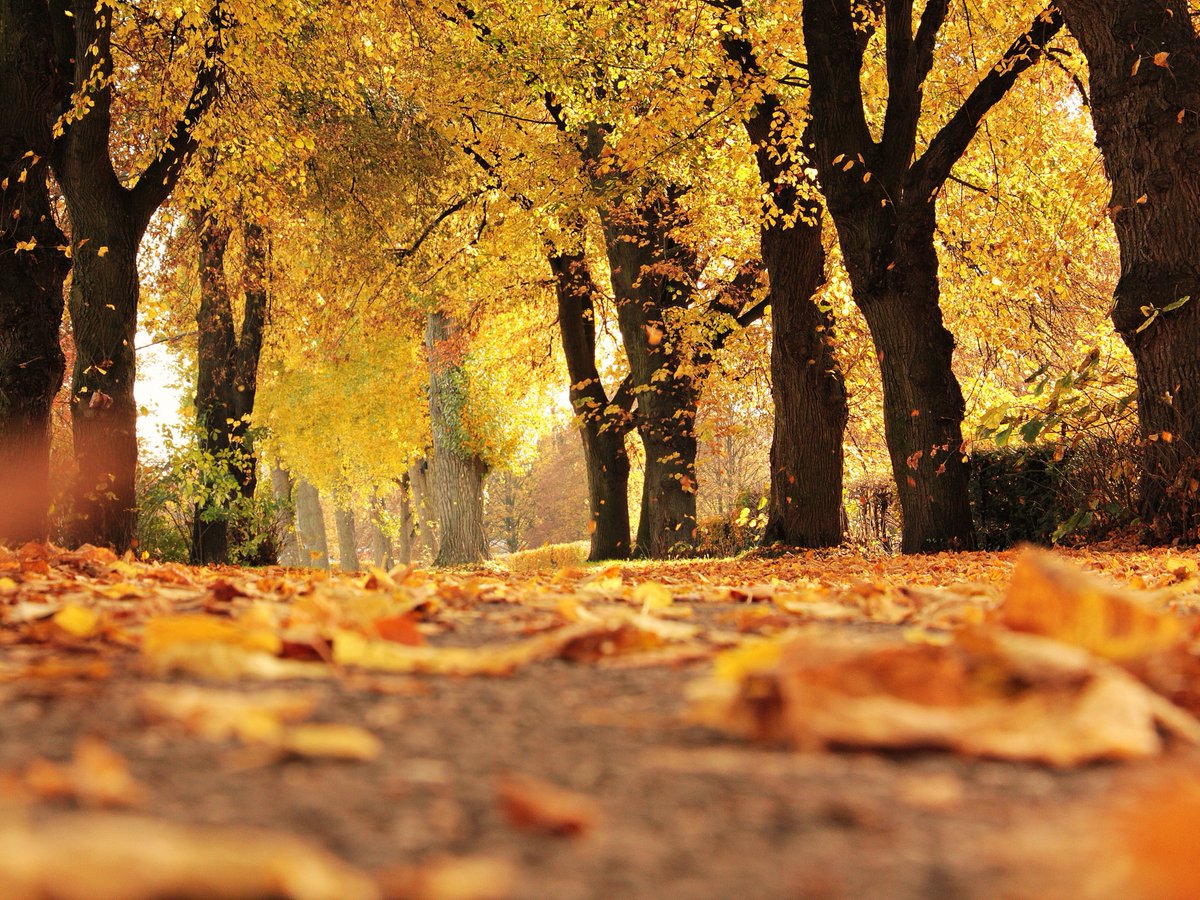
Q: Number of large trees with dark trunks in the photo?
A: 8